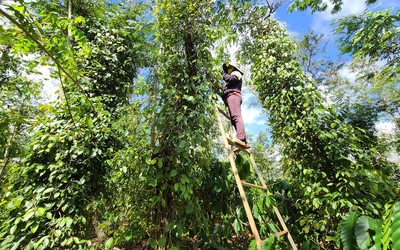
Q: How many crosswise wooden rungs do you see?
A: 4